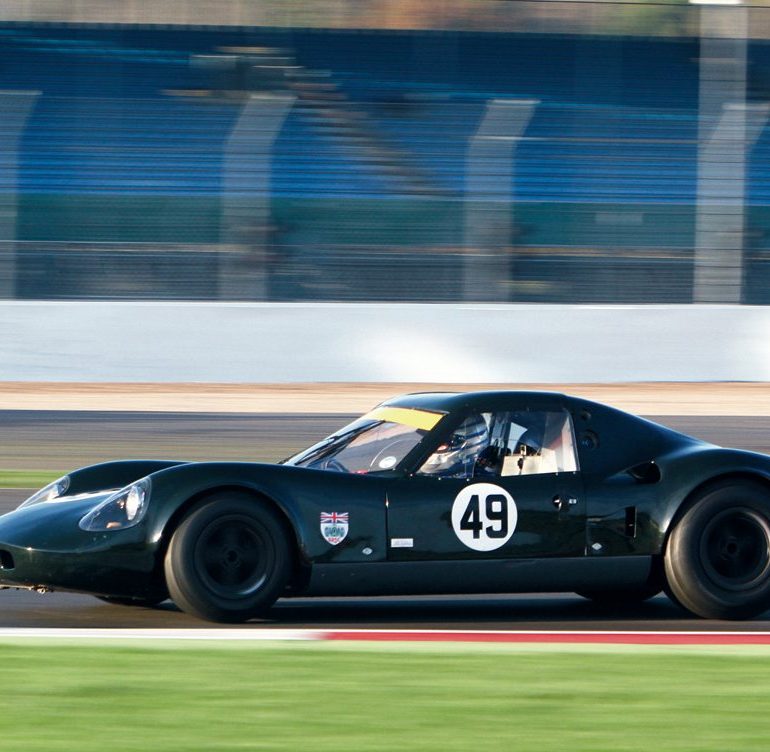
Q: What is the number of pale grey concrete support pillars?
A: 4